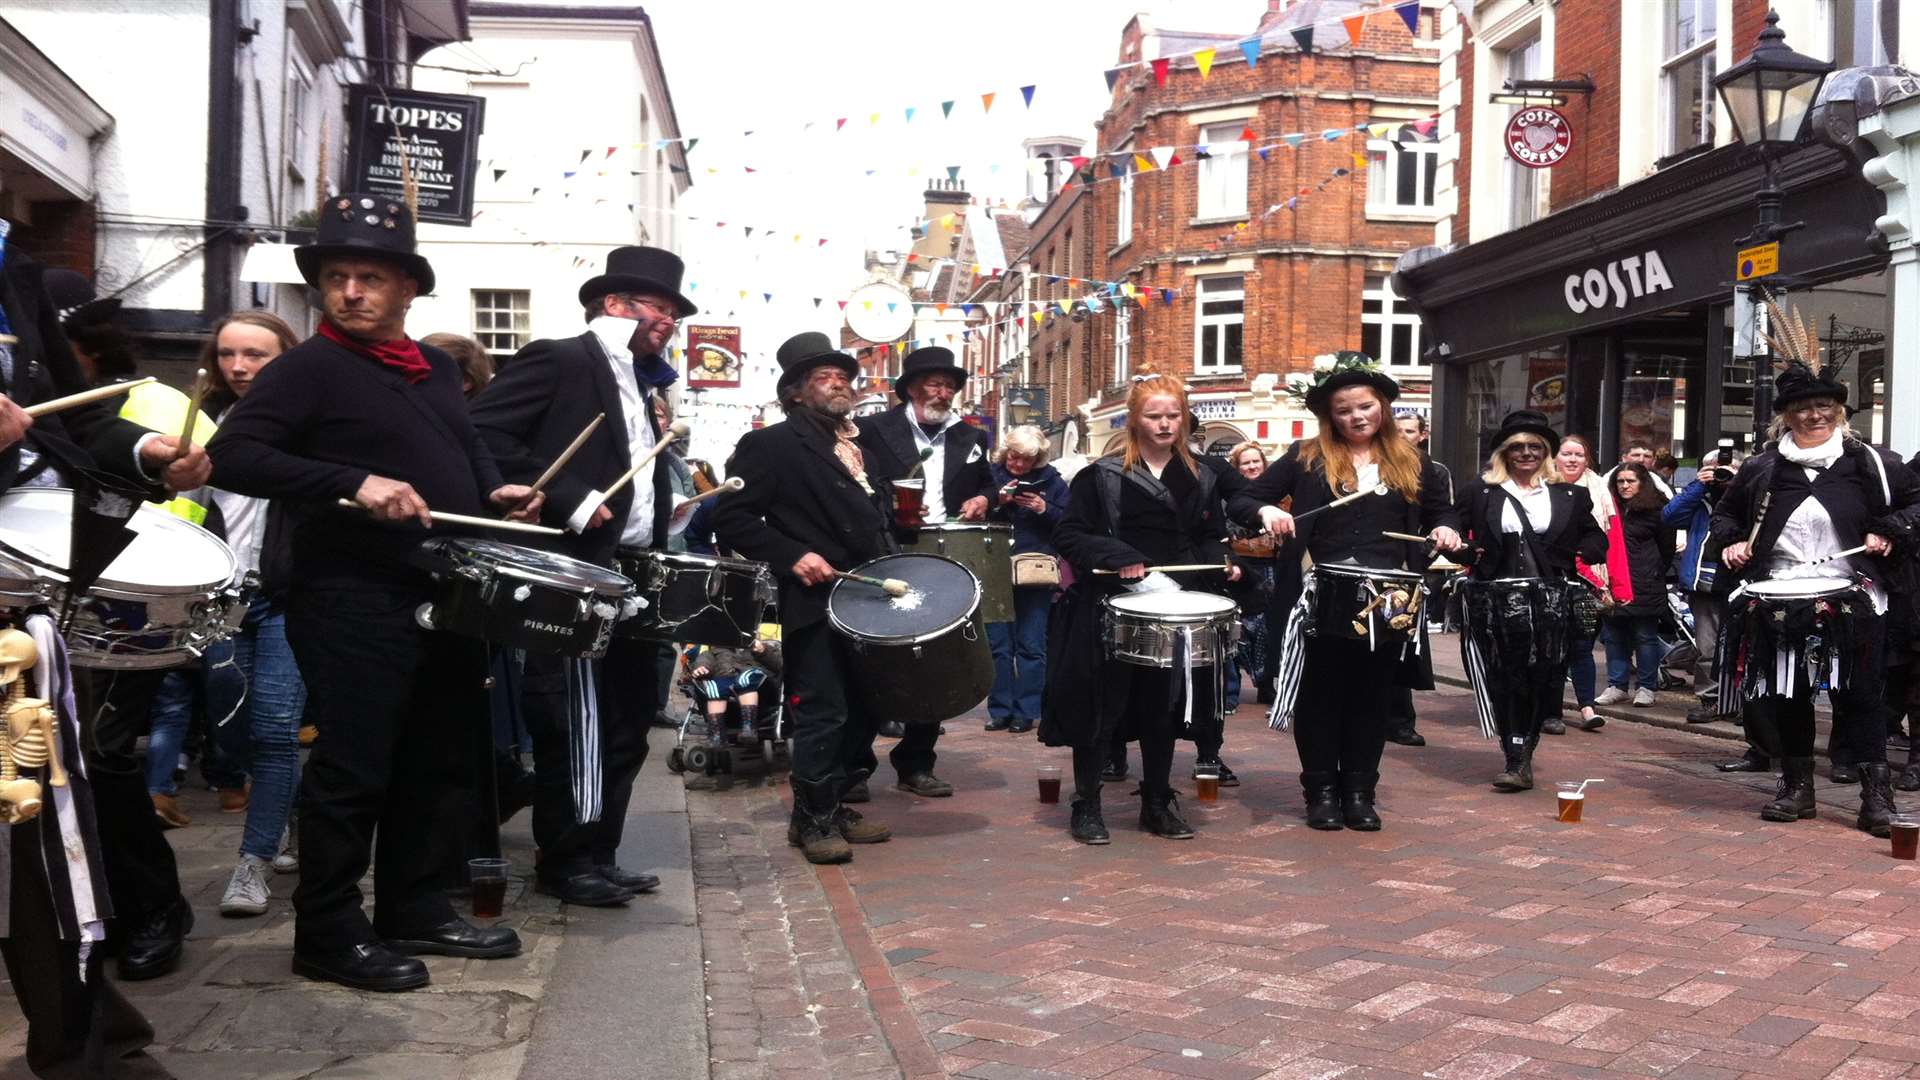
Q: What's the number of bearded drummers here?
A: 2